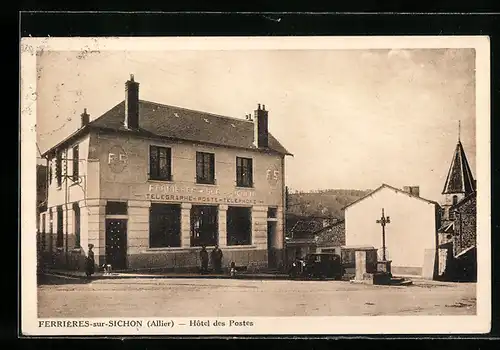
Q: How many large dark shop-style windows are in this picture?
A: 3